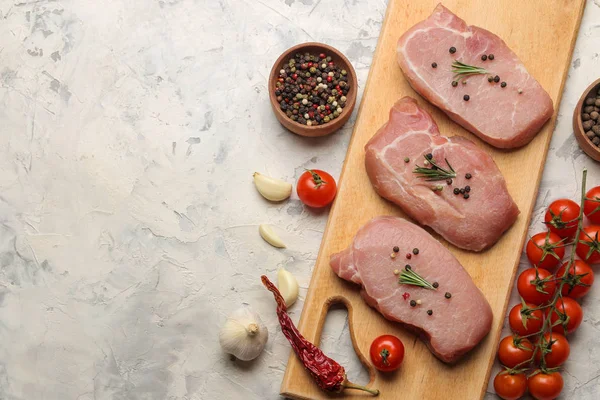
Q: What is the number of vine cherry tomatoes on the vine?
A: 12